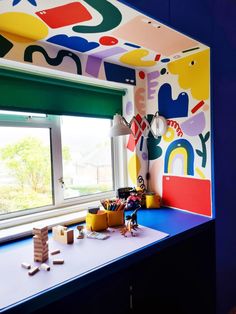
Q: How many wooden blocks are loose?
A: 5